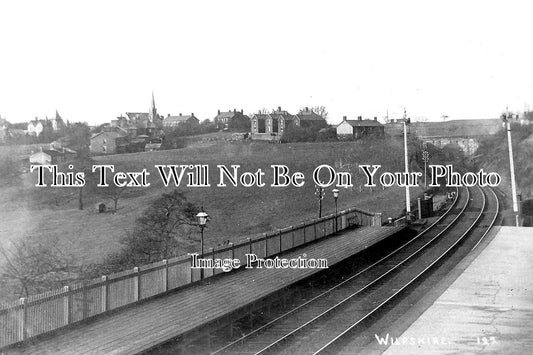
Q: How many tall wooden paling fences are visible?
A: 1